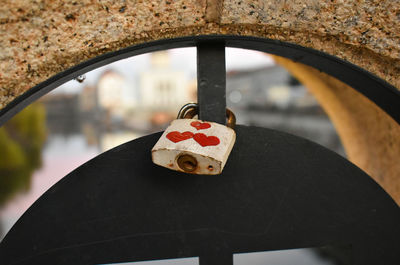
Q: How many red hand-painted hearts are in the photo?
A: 3